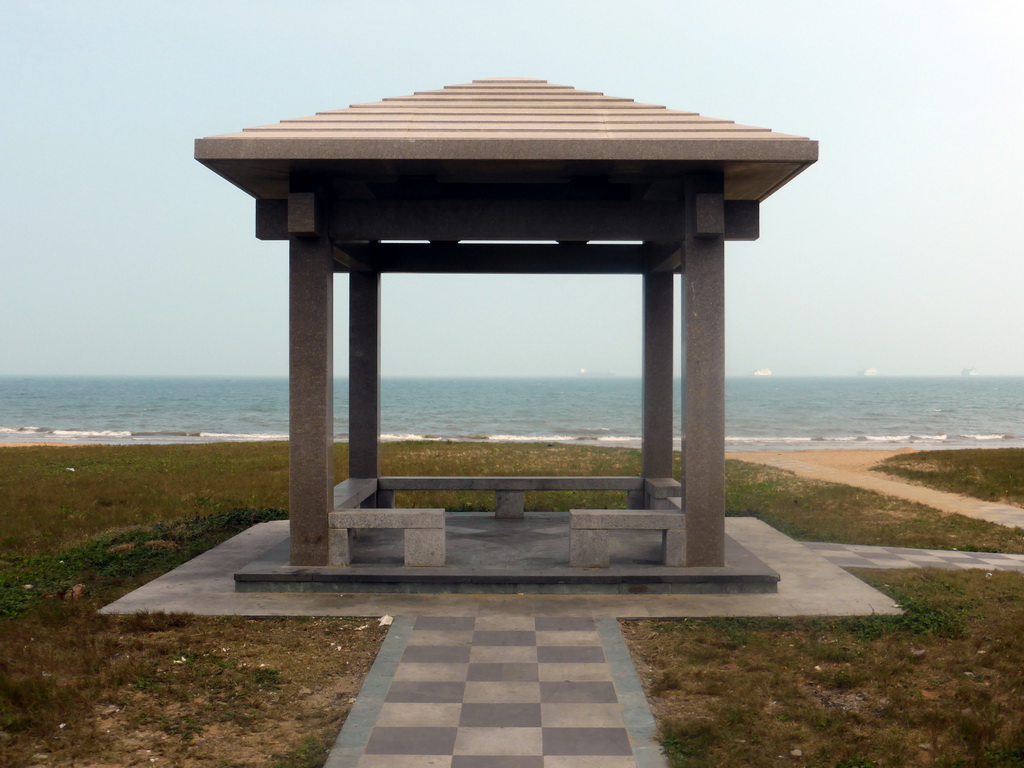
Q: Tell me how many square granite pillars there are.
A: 4